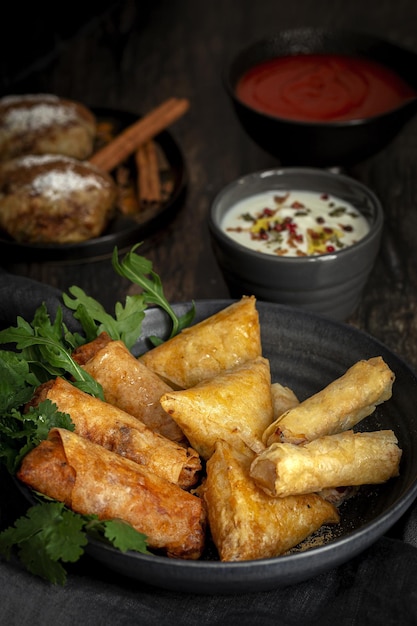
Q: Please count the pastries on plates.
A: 11